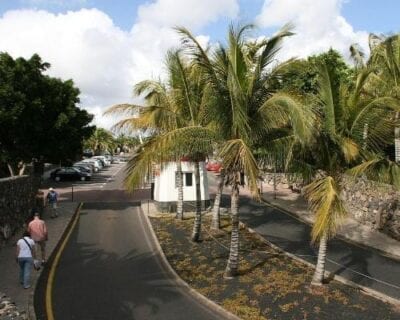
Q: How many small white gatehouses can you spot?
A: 1